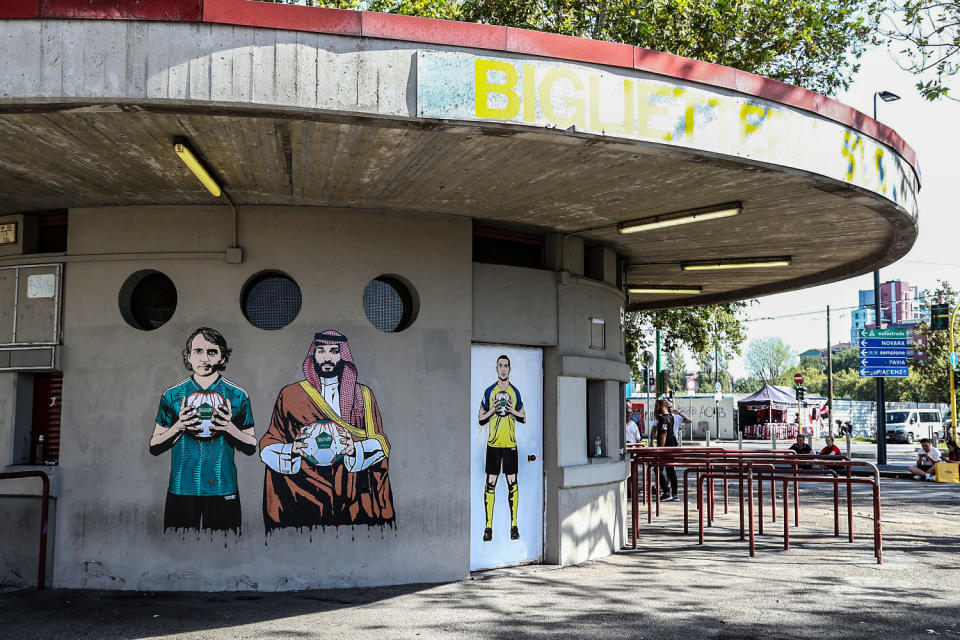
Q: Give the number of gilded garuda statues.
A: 0